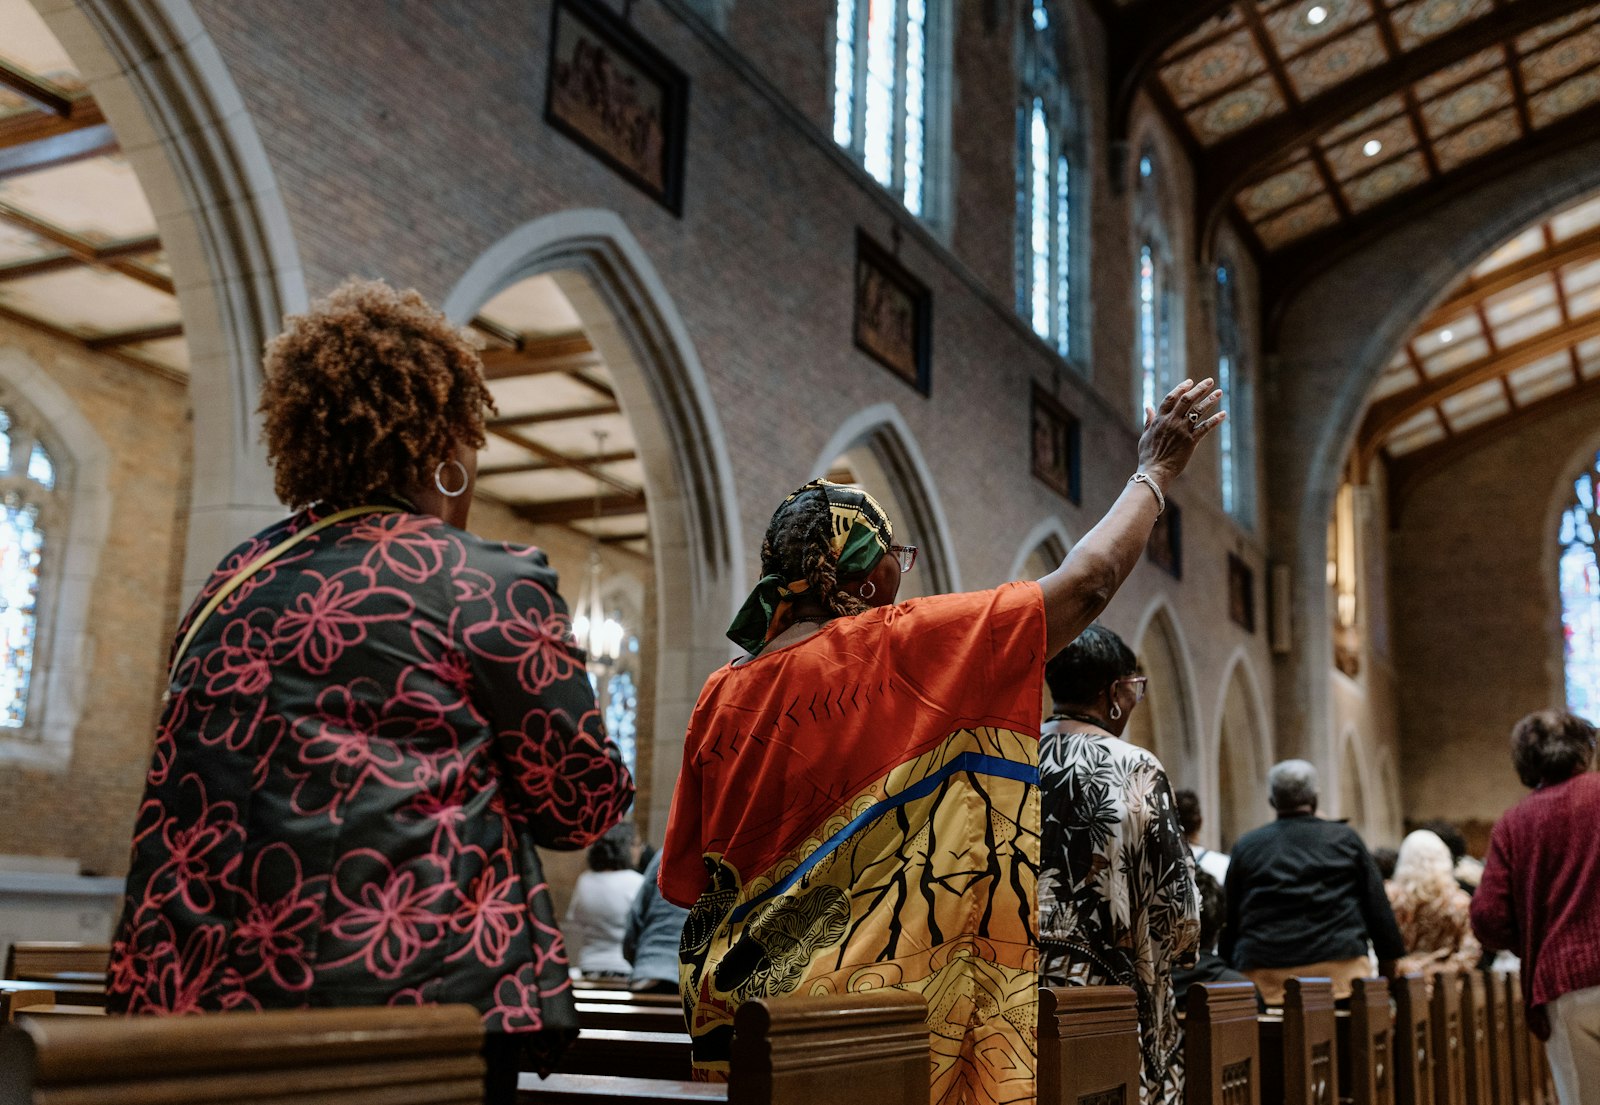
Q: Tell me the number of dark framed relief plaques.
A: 5